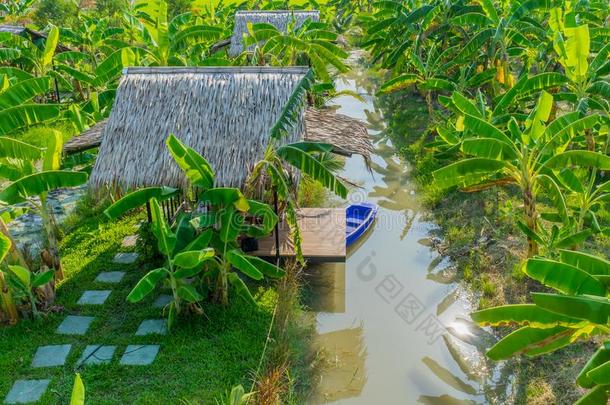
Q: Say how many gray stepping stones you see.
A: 11